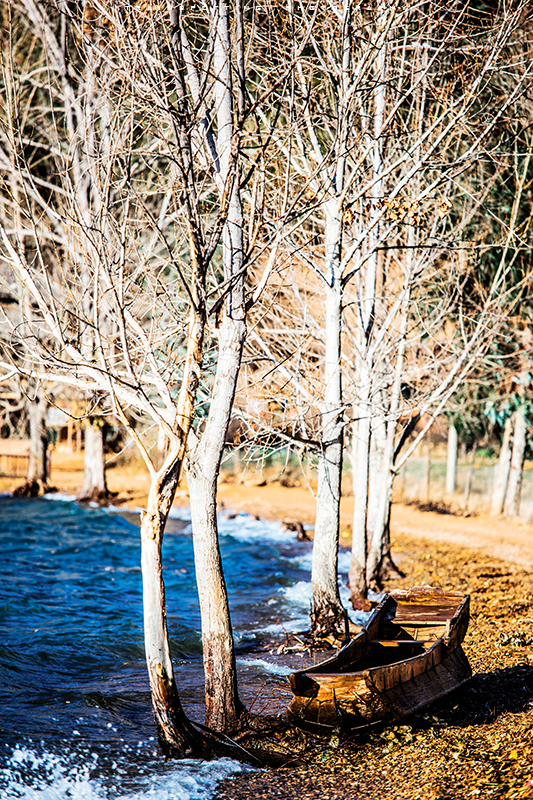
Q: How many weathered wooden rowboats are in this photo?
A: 1